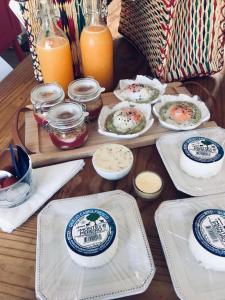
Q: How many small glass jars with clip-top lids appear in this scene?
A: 3